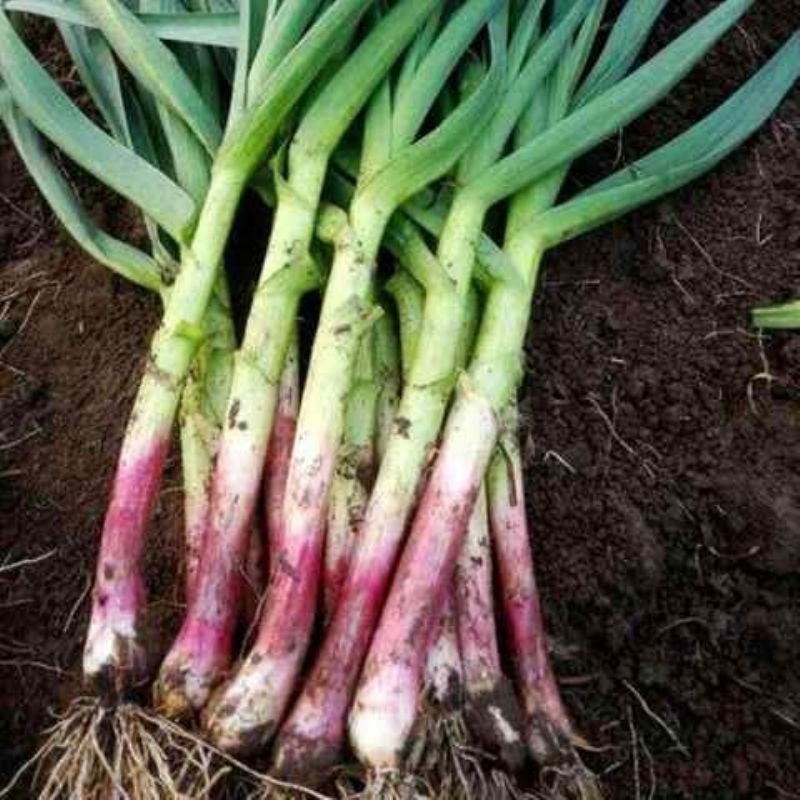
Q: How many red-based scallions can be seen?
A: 11